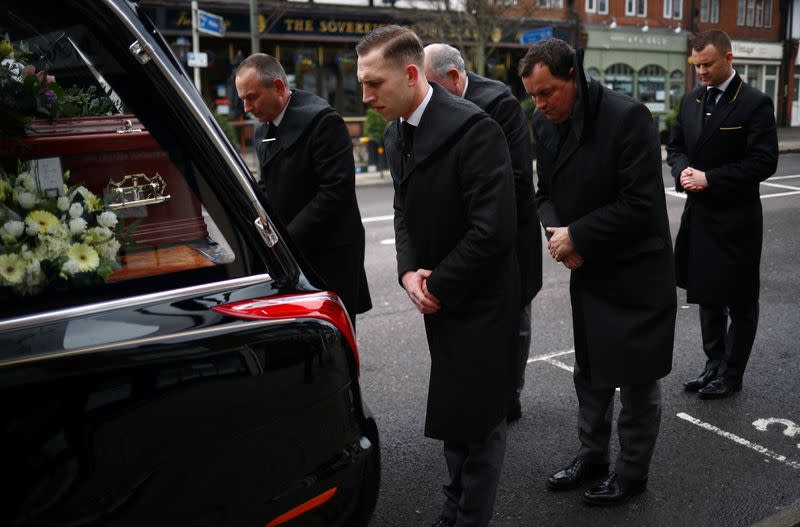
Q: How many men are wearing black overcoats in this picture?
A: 5